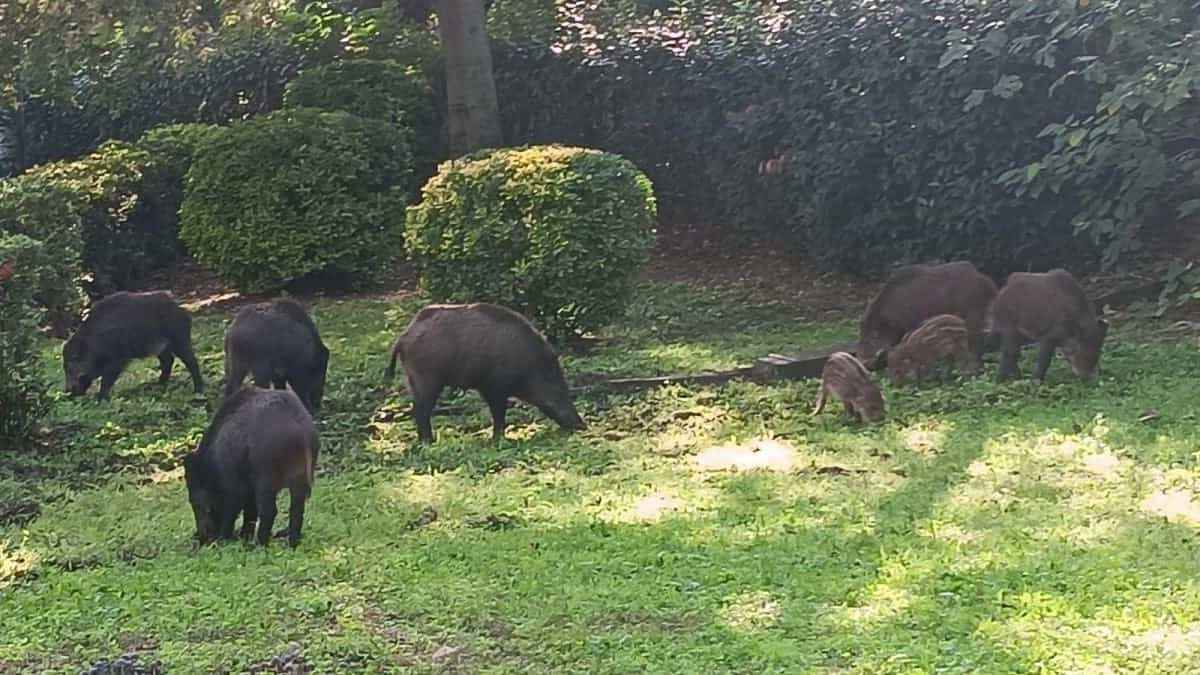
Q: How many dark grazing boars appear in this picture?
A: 6